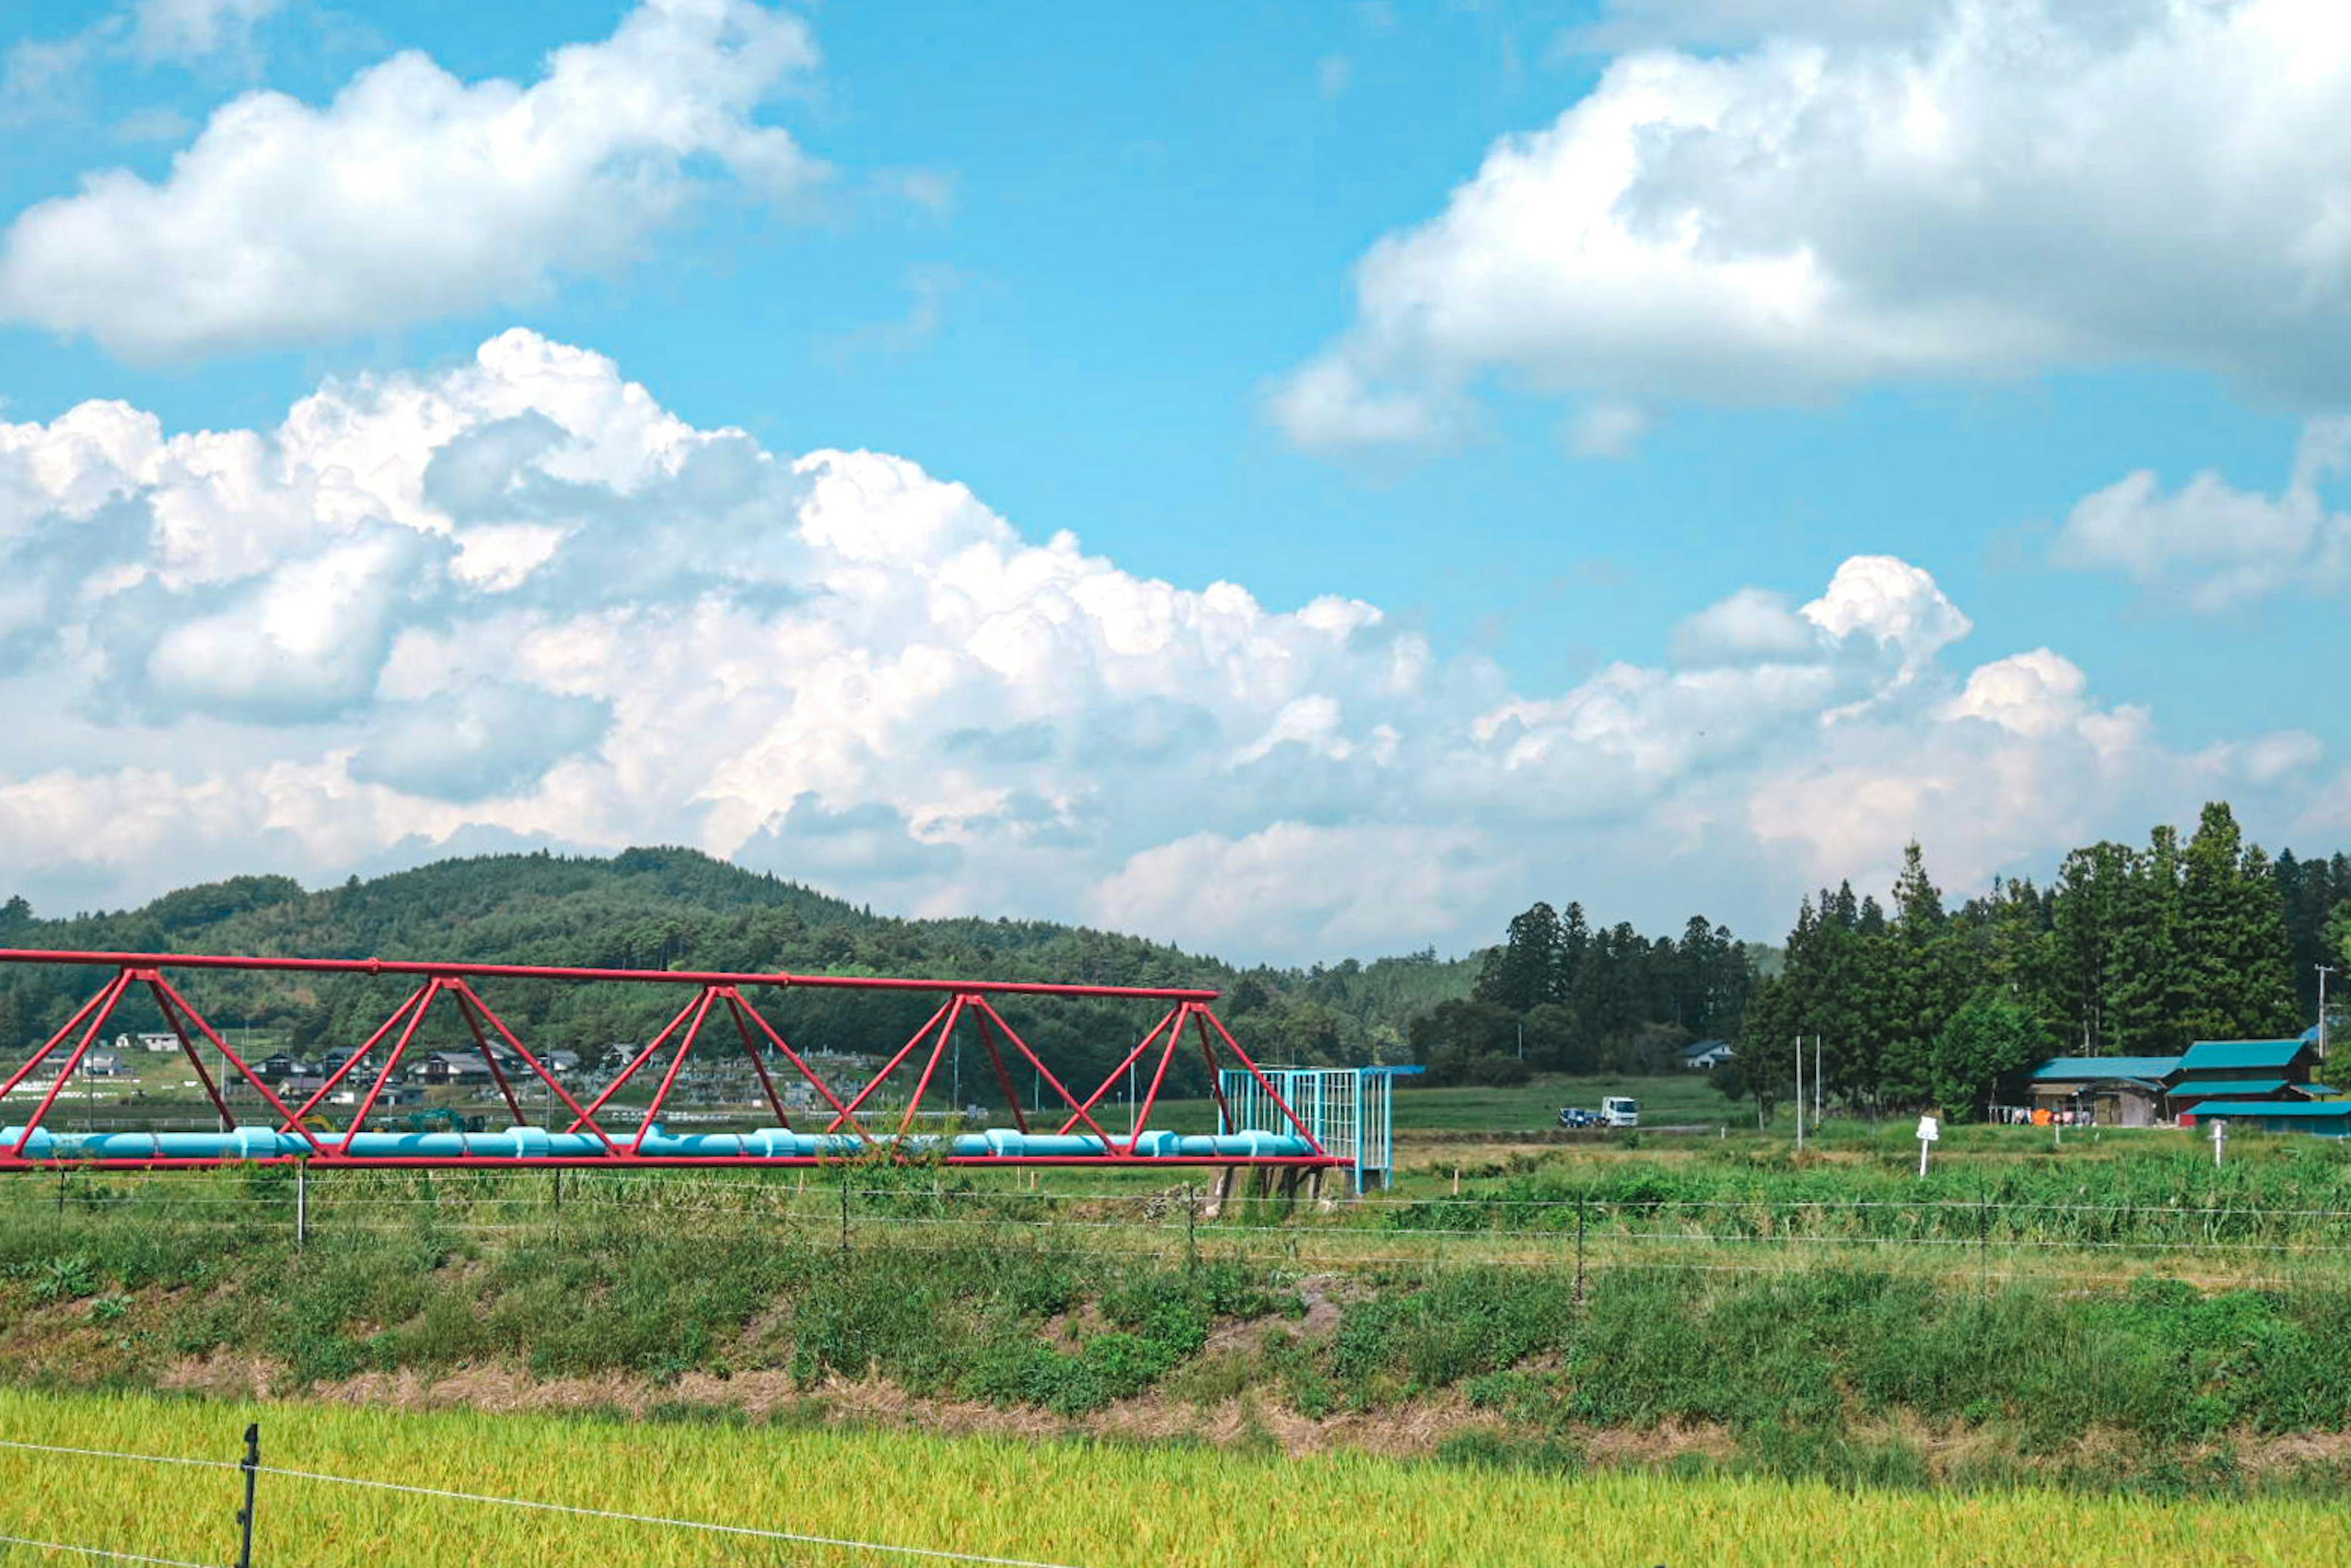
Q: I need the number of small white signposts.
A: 2